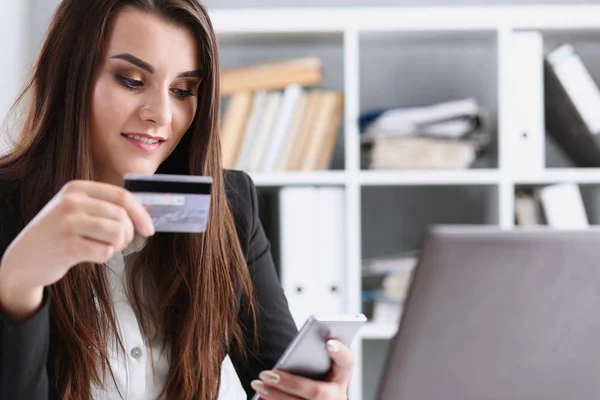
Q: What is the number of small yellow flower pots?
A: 0